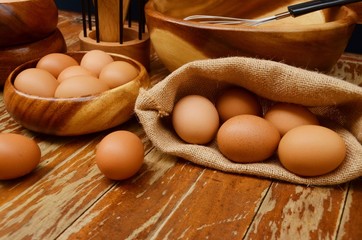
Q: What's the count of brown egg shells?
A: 13